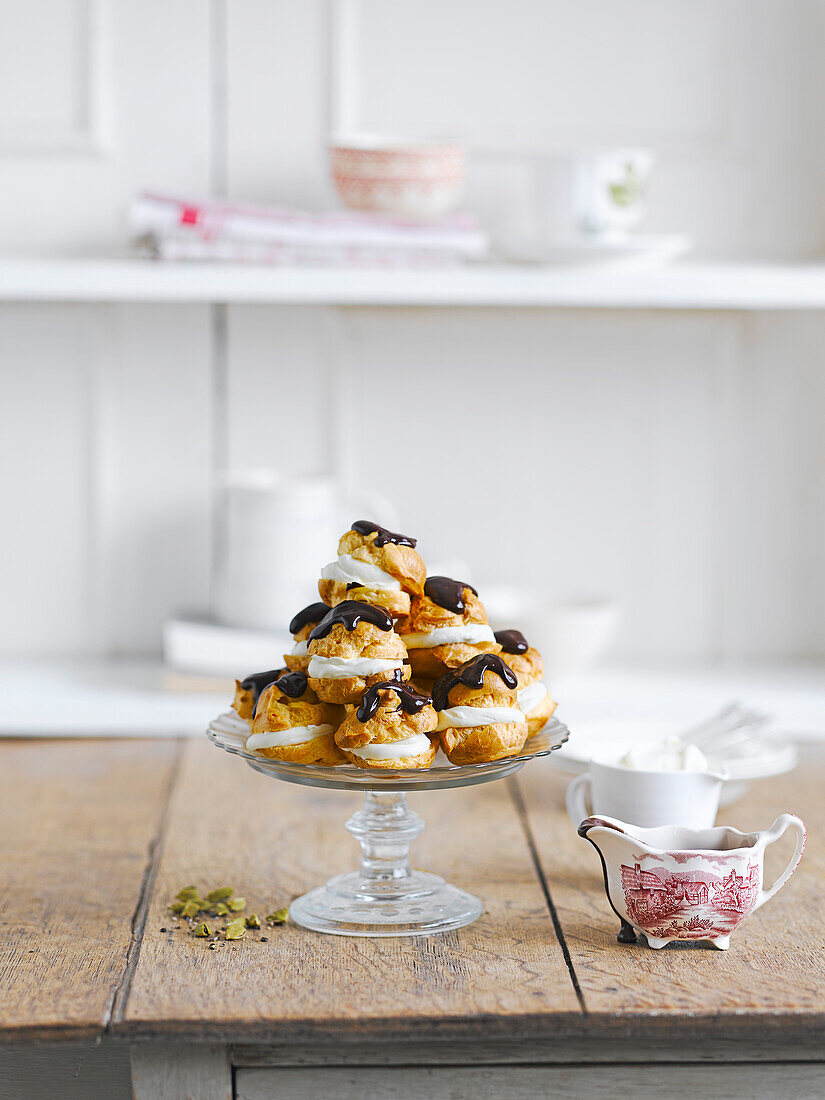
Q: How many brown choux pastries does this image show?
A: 9